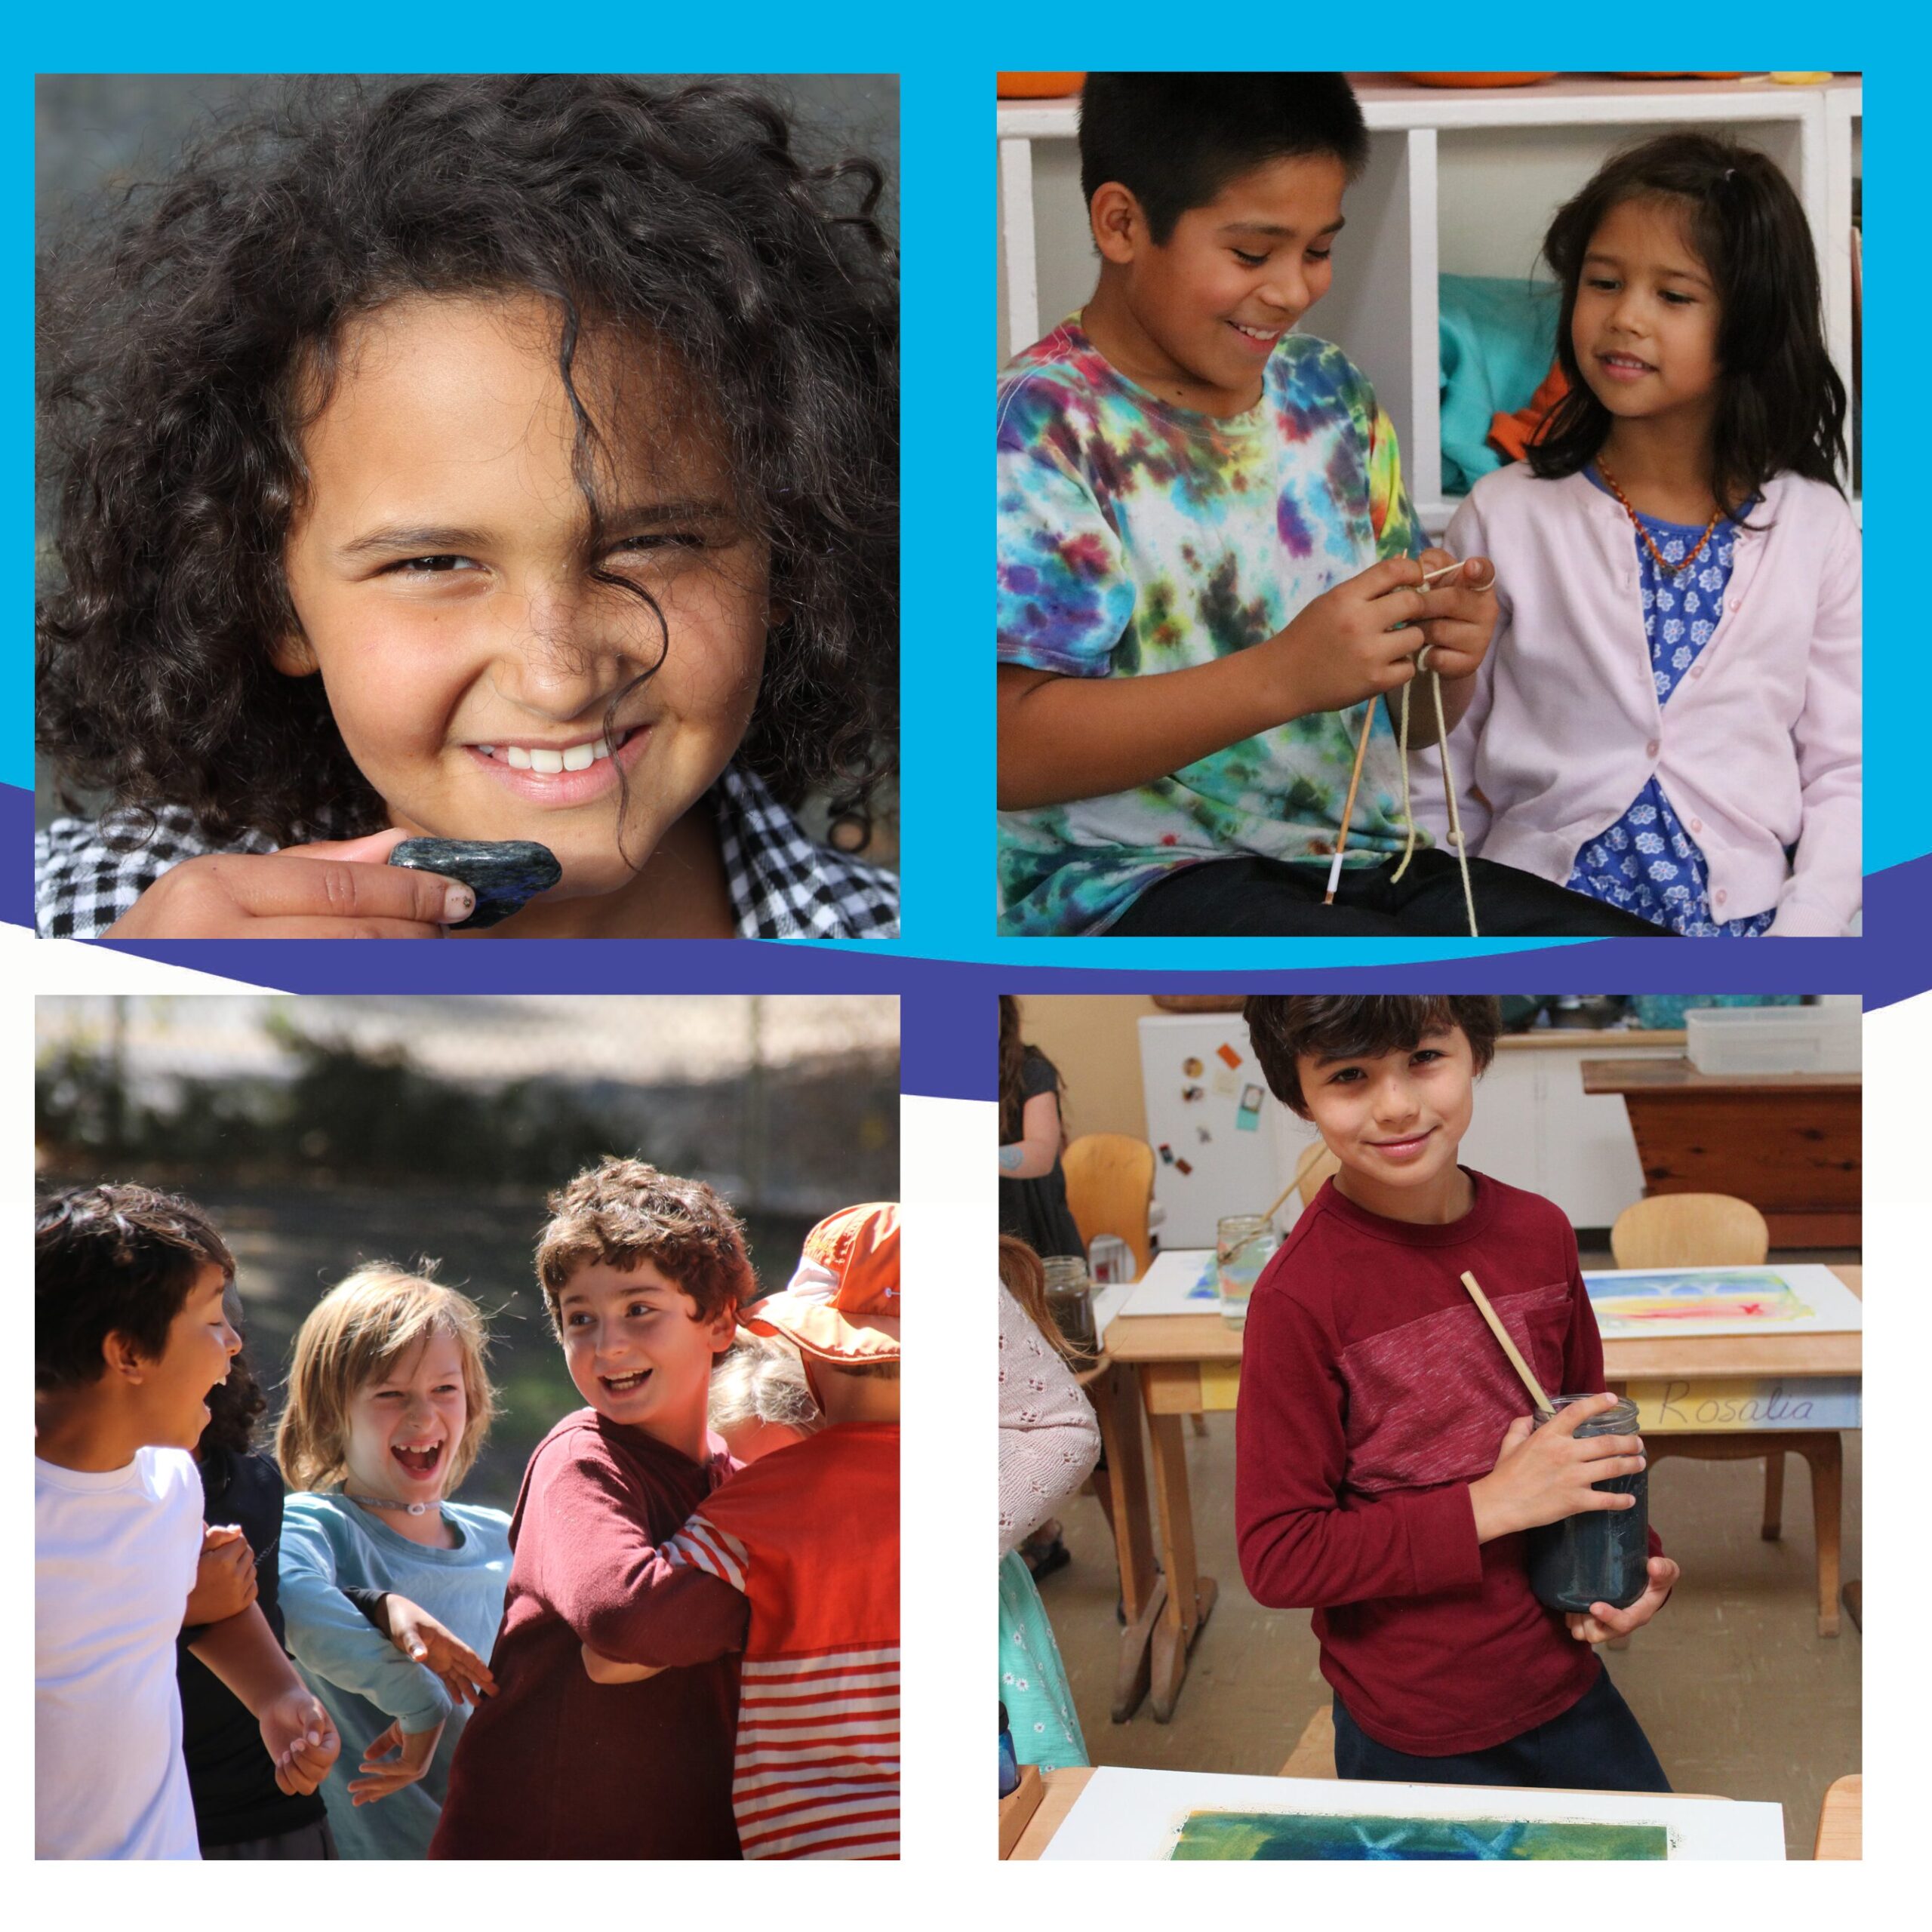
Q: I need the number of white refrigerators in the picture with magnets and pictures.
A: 1